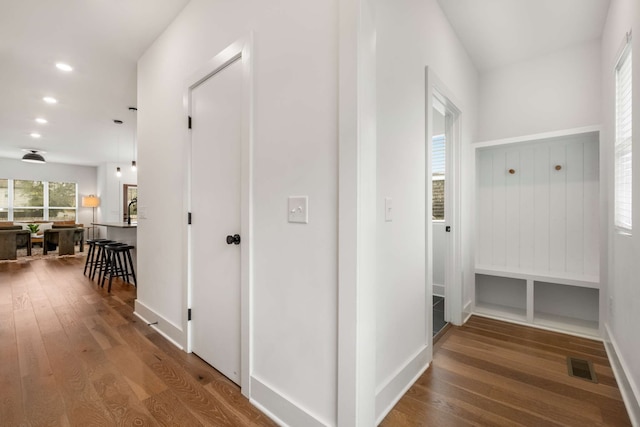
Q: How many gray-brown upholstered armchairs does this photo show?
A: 2